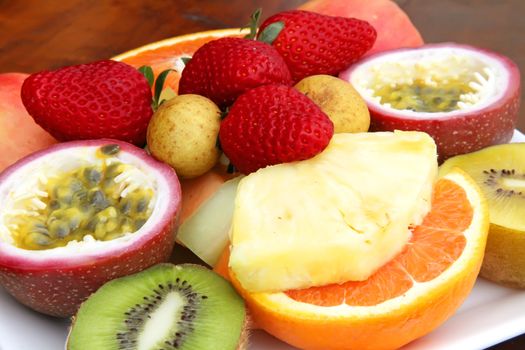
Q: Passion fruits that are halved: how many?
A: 2